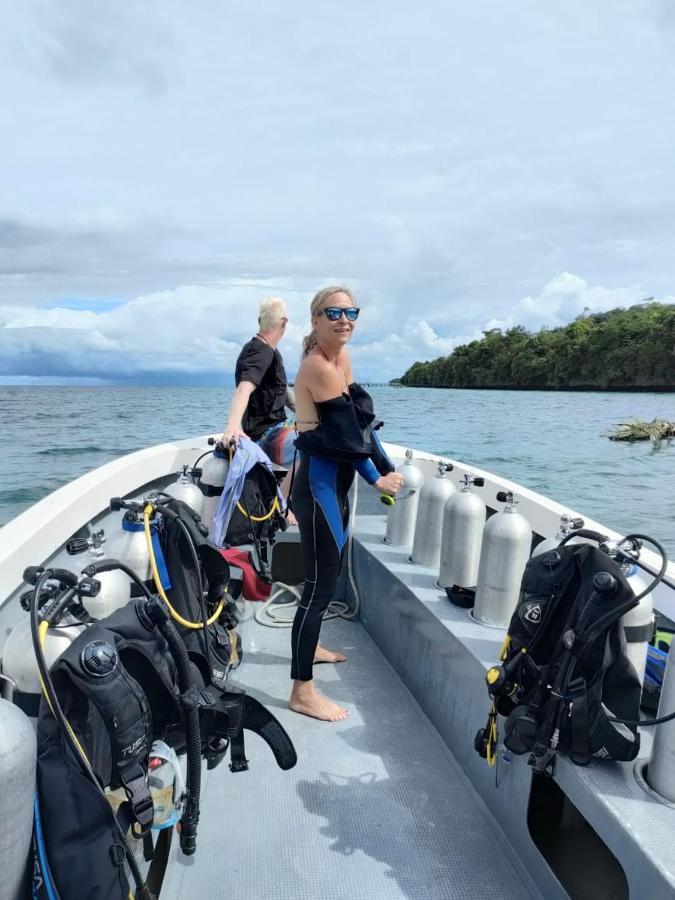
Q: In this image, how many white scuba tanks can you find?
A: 13